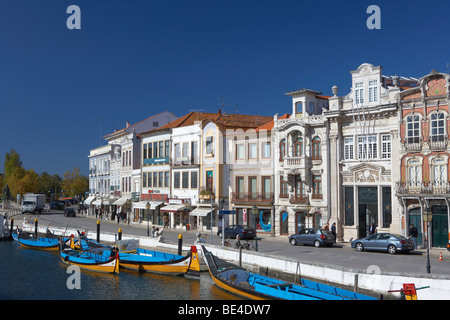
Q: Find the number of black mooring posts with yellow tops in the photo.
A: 5